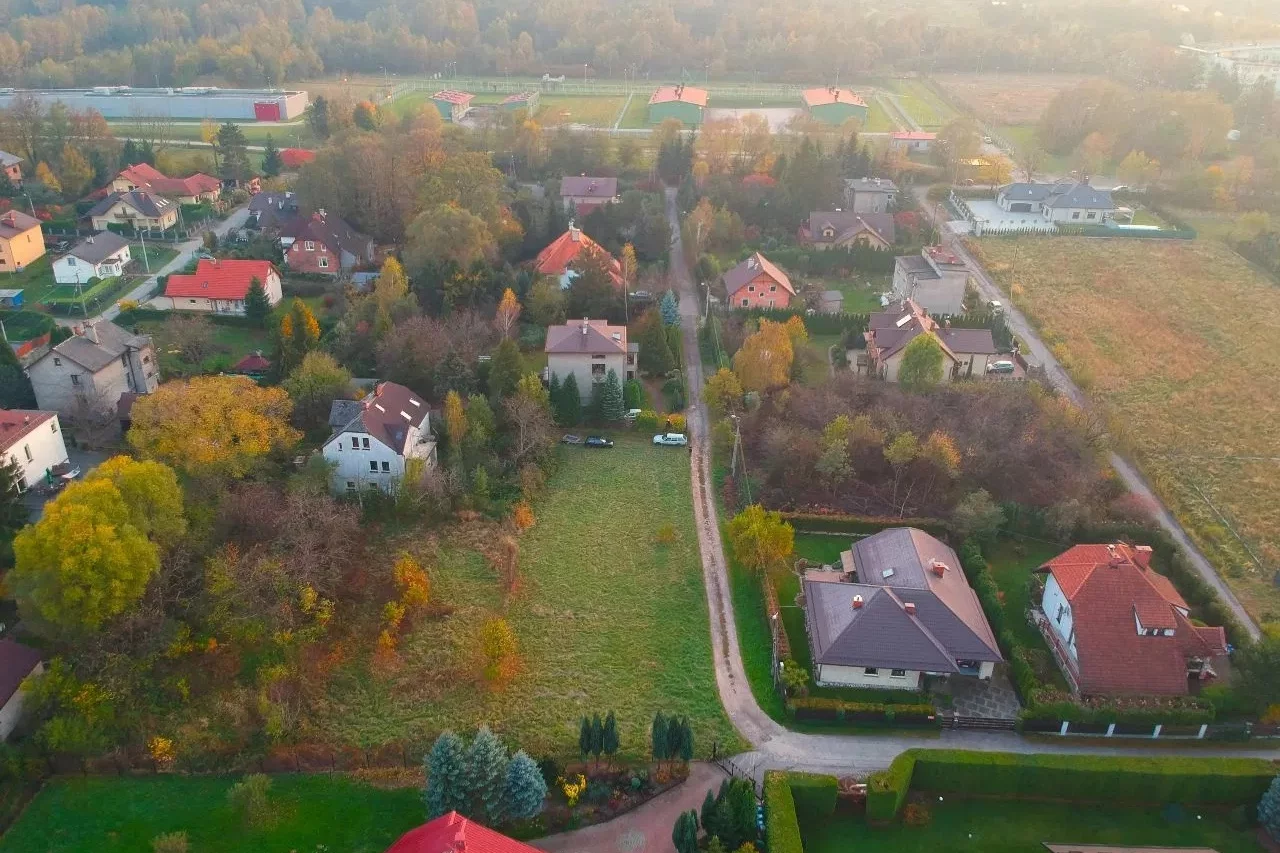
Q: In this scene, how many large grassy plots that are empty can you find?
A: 2